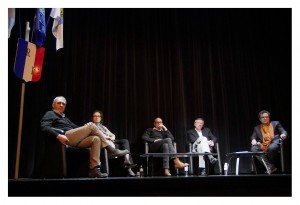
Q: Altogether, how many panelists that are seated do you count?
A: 5